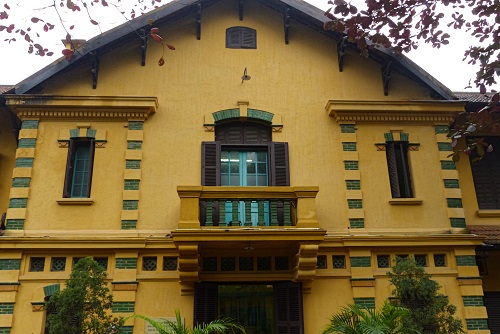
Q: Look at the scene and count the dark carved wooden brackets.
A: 7